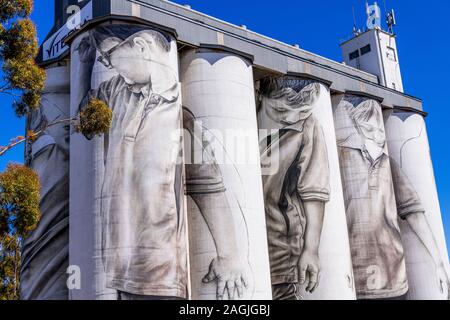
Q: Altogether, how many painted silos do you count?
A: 6